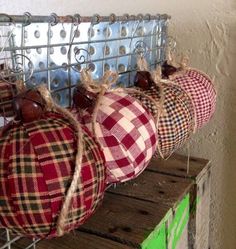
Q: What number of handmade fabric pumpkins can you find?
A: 4